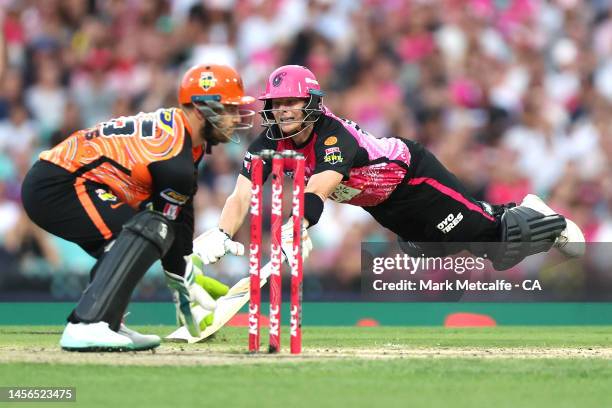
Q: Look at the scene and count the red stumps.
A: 3